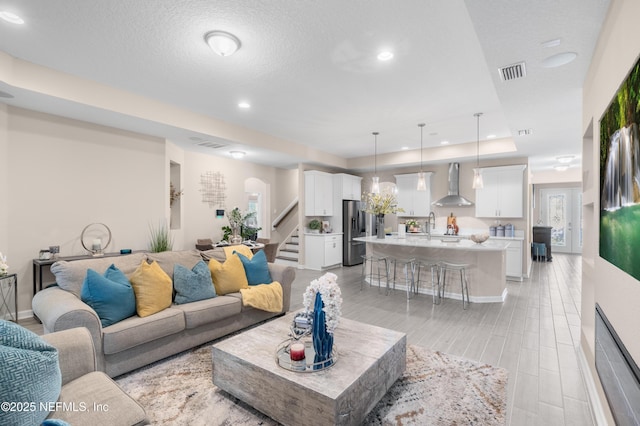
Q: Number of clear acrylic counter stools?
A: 4